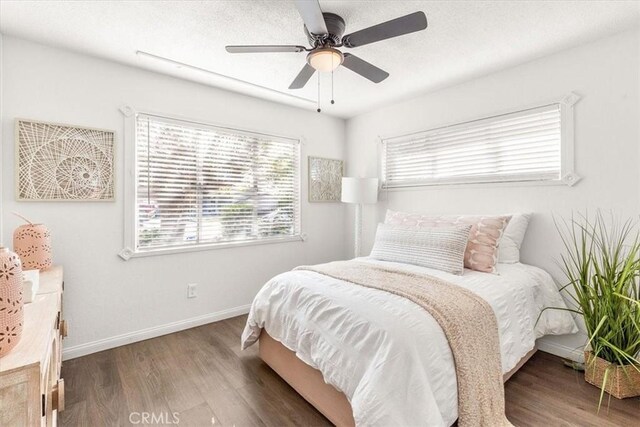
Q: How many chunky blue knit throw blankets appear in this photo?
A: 0